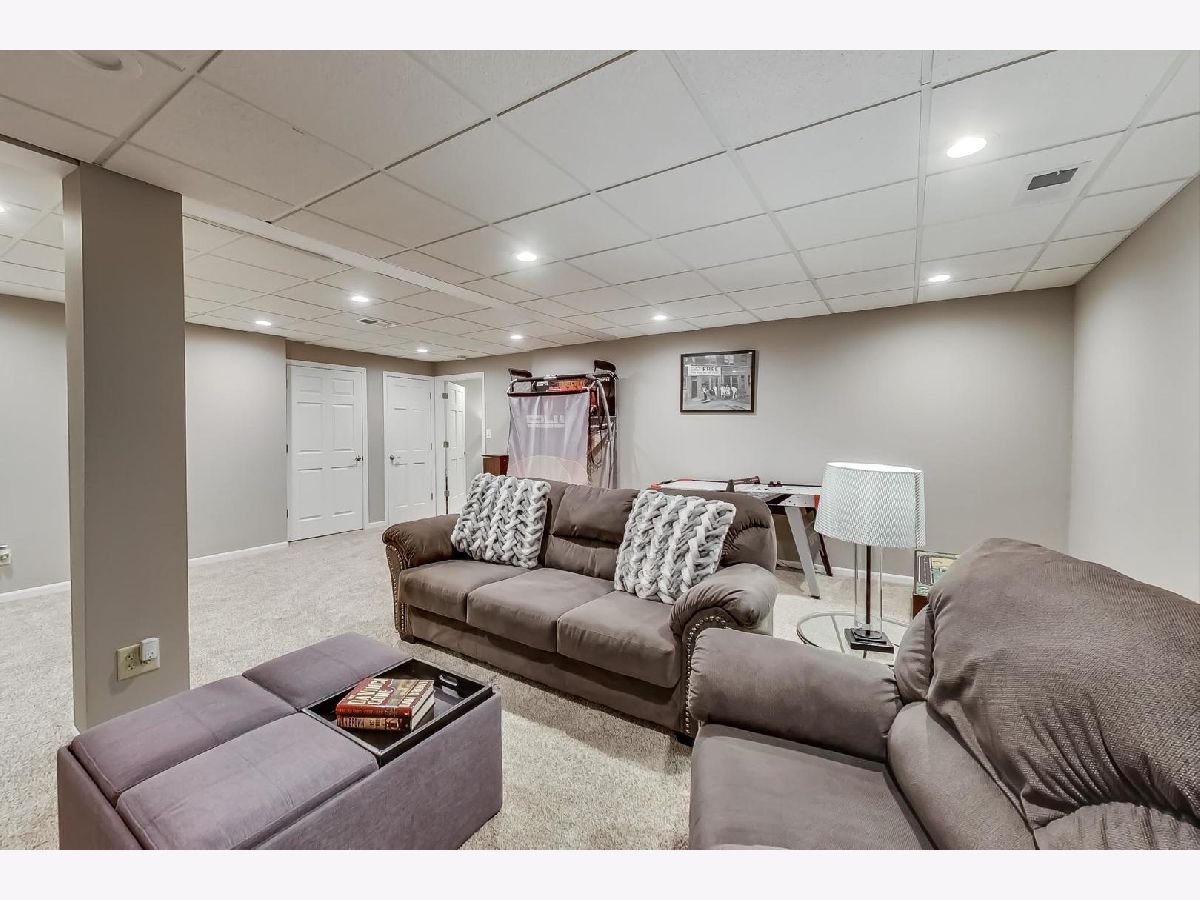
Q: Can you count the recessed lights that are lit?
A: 9